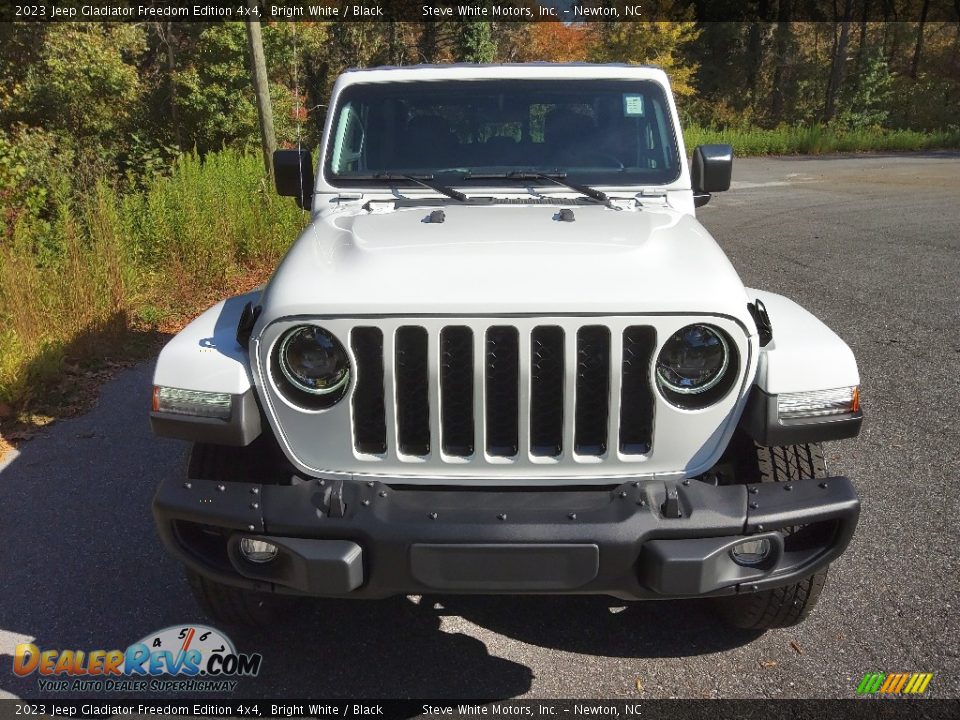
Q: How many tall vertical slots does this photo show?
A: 7